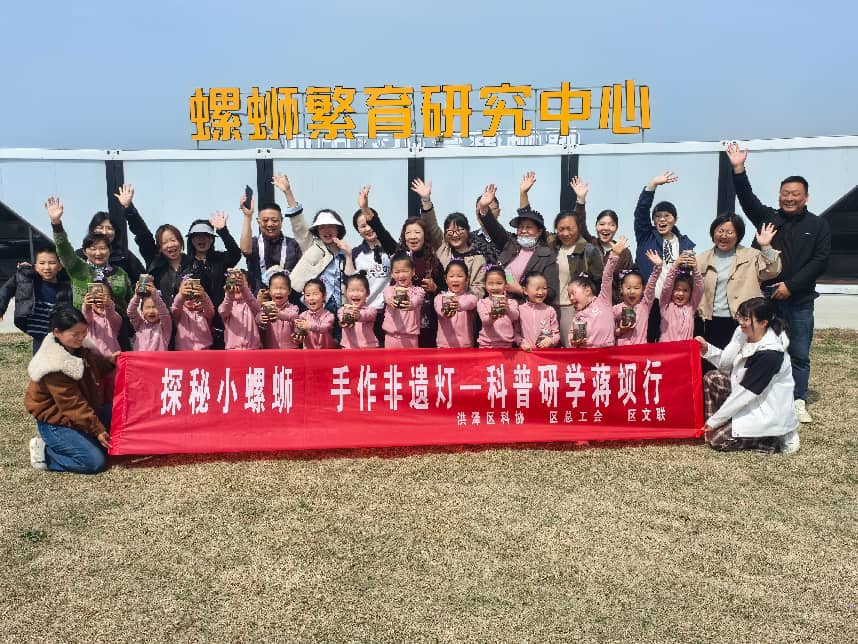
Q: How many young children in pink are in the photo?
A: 14